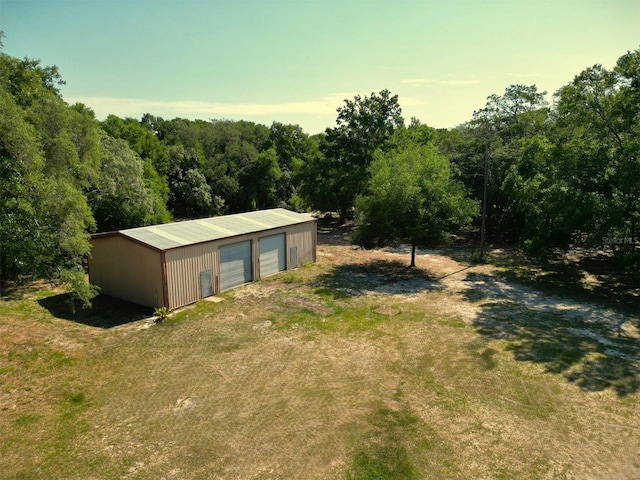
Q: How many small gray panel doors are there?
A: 2